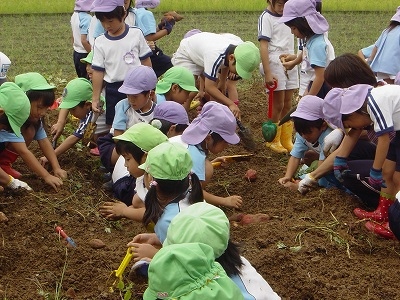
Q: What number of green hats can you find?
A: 10